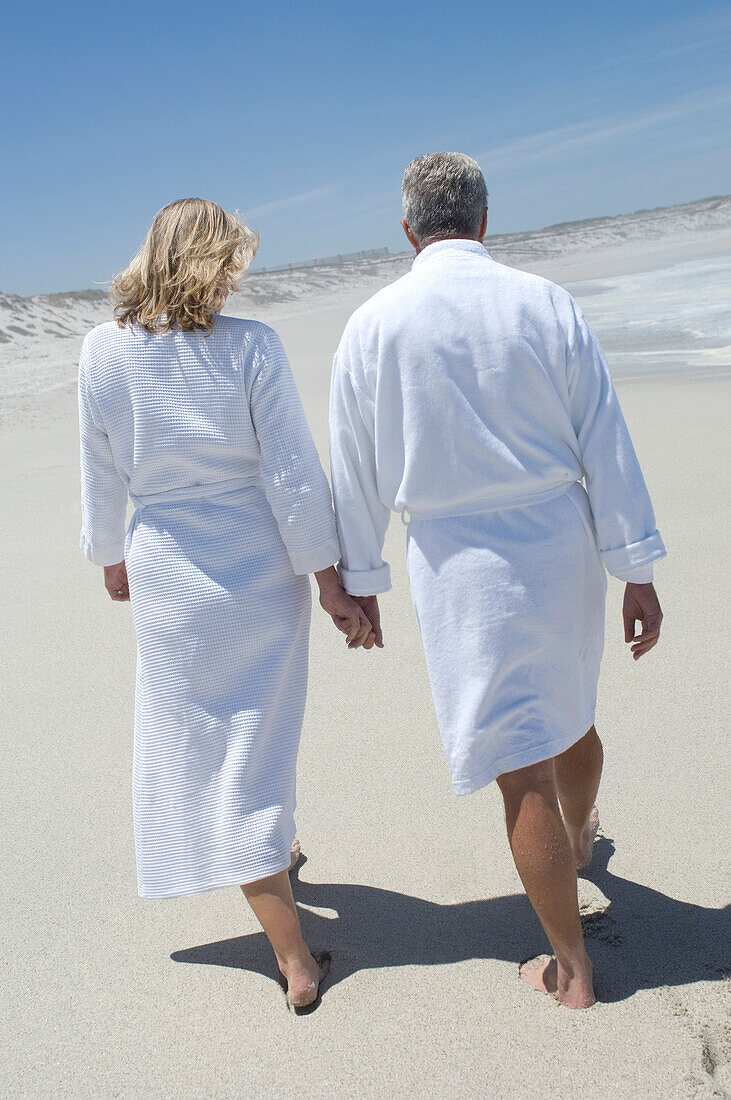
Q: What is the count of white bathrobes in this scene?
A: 2